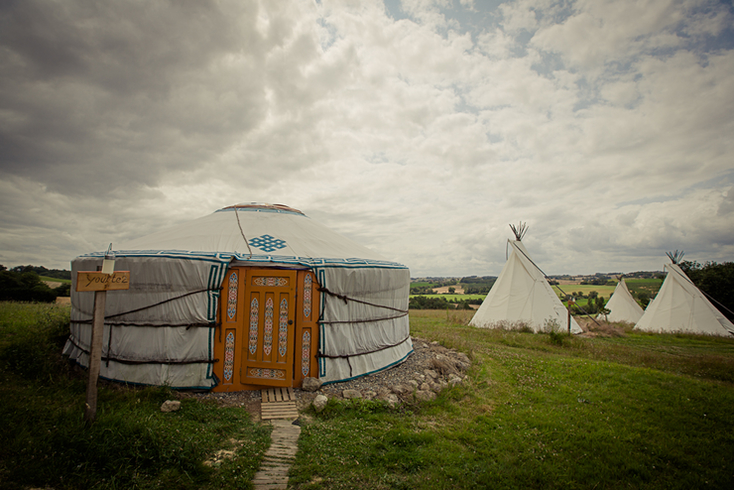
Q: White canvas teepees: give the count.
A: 3